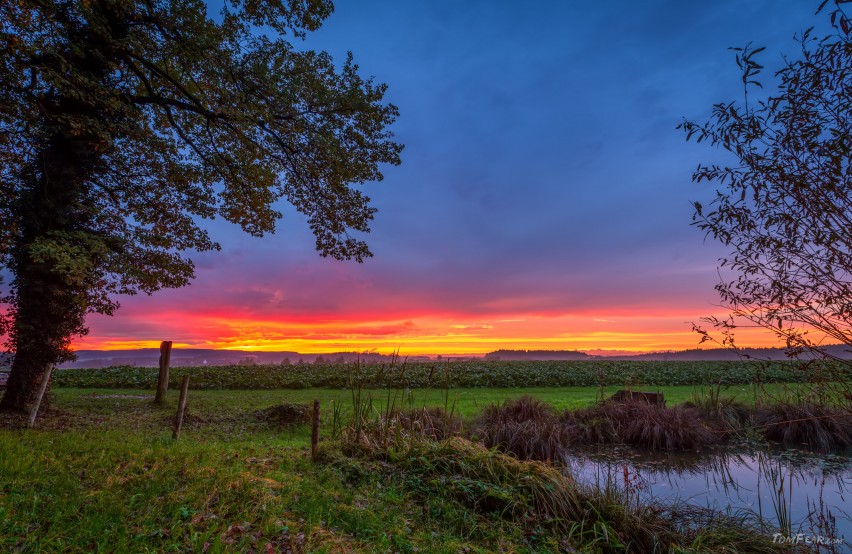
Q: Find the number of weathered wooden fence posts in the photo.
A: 4